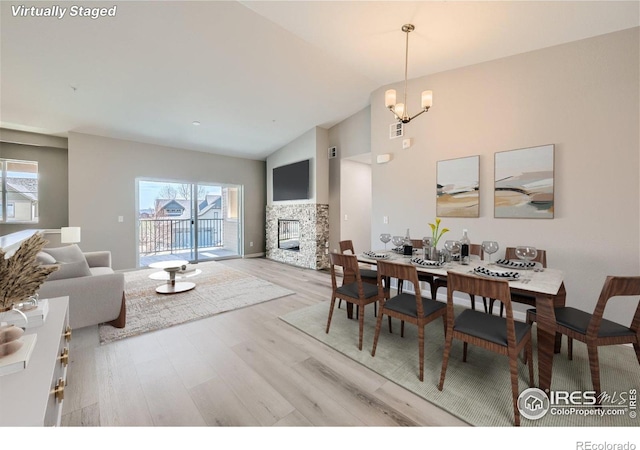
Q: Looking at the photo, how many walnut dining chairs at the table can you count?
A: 8